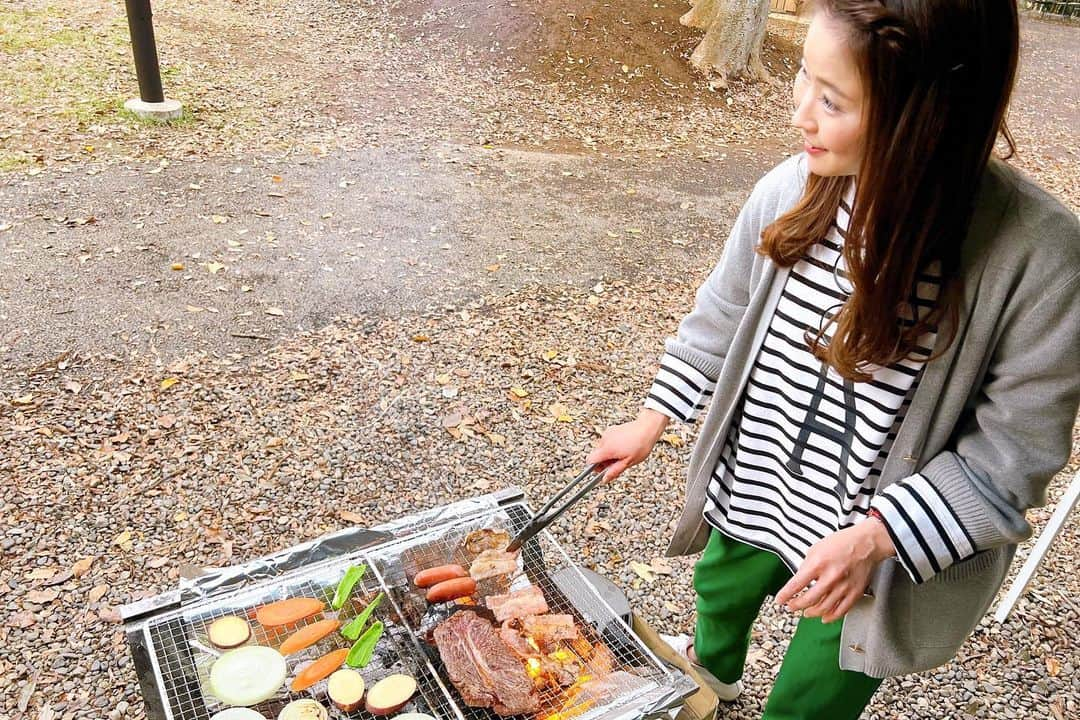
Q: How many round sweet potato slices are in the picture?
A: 3